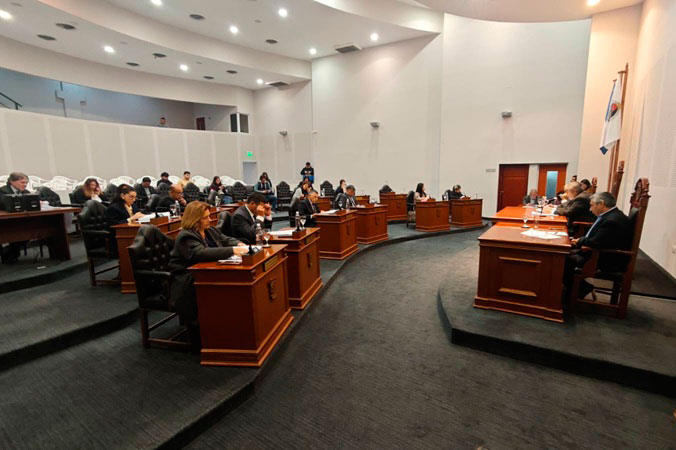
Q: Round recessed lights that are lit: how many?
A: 10